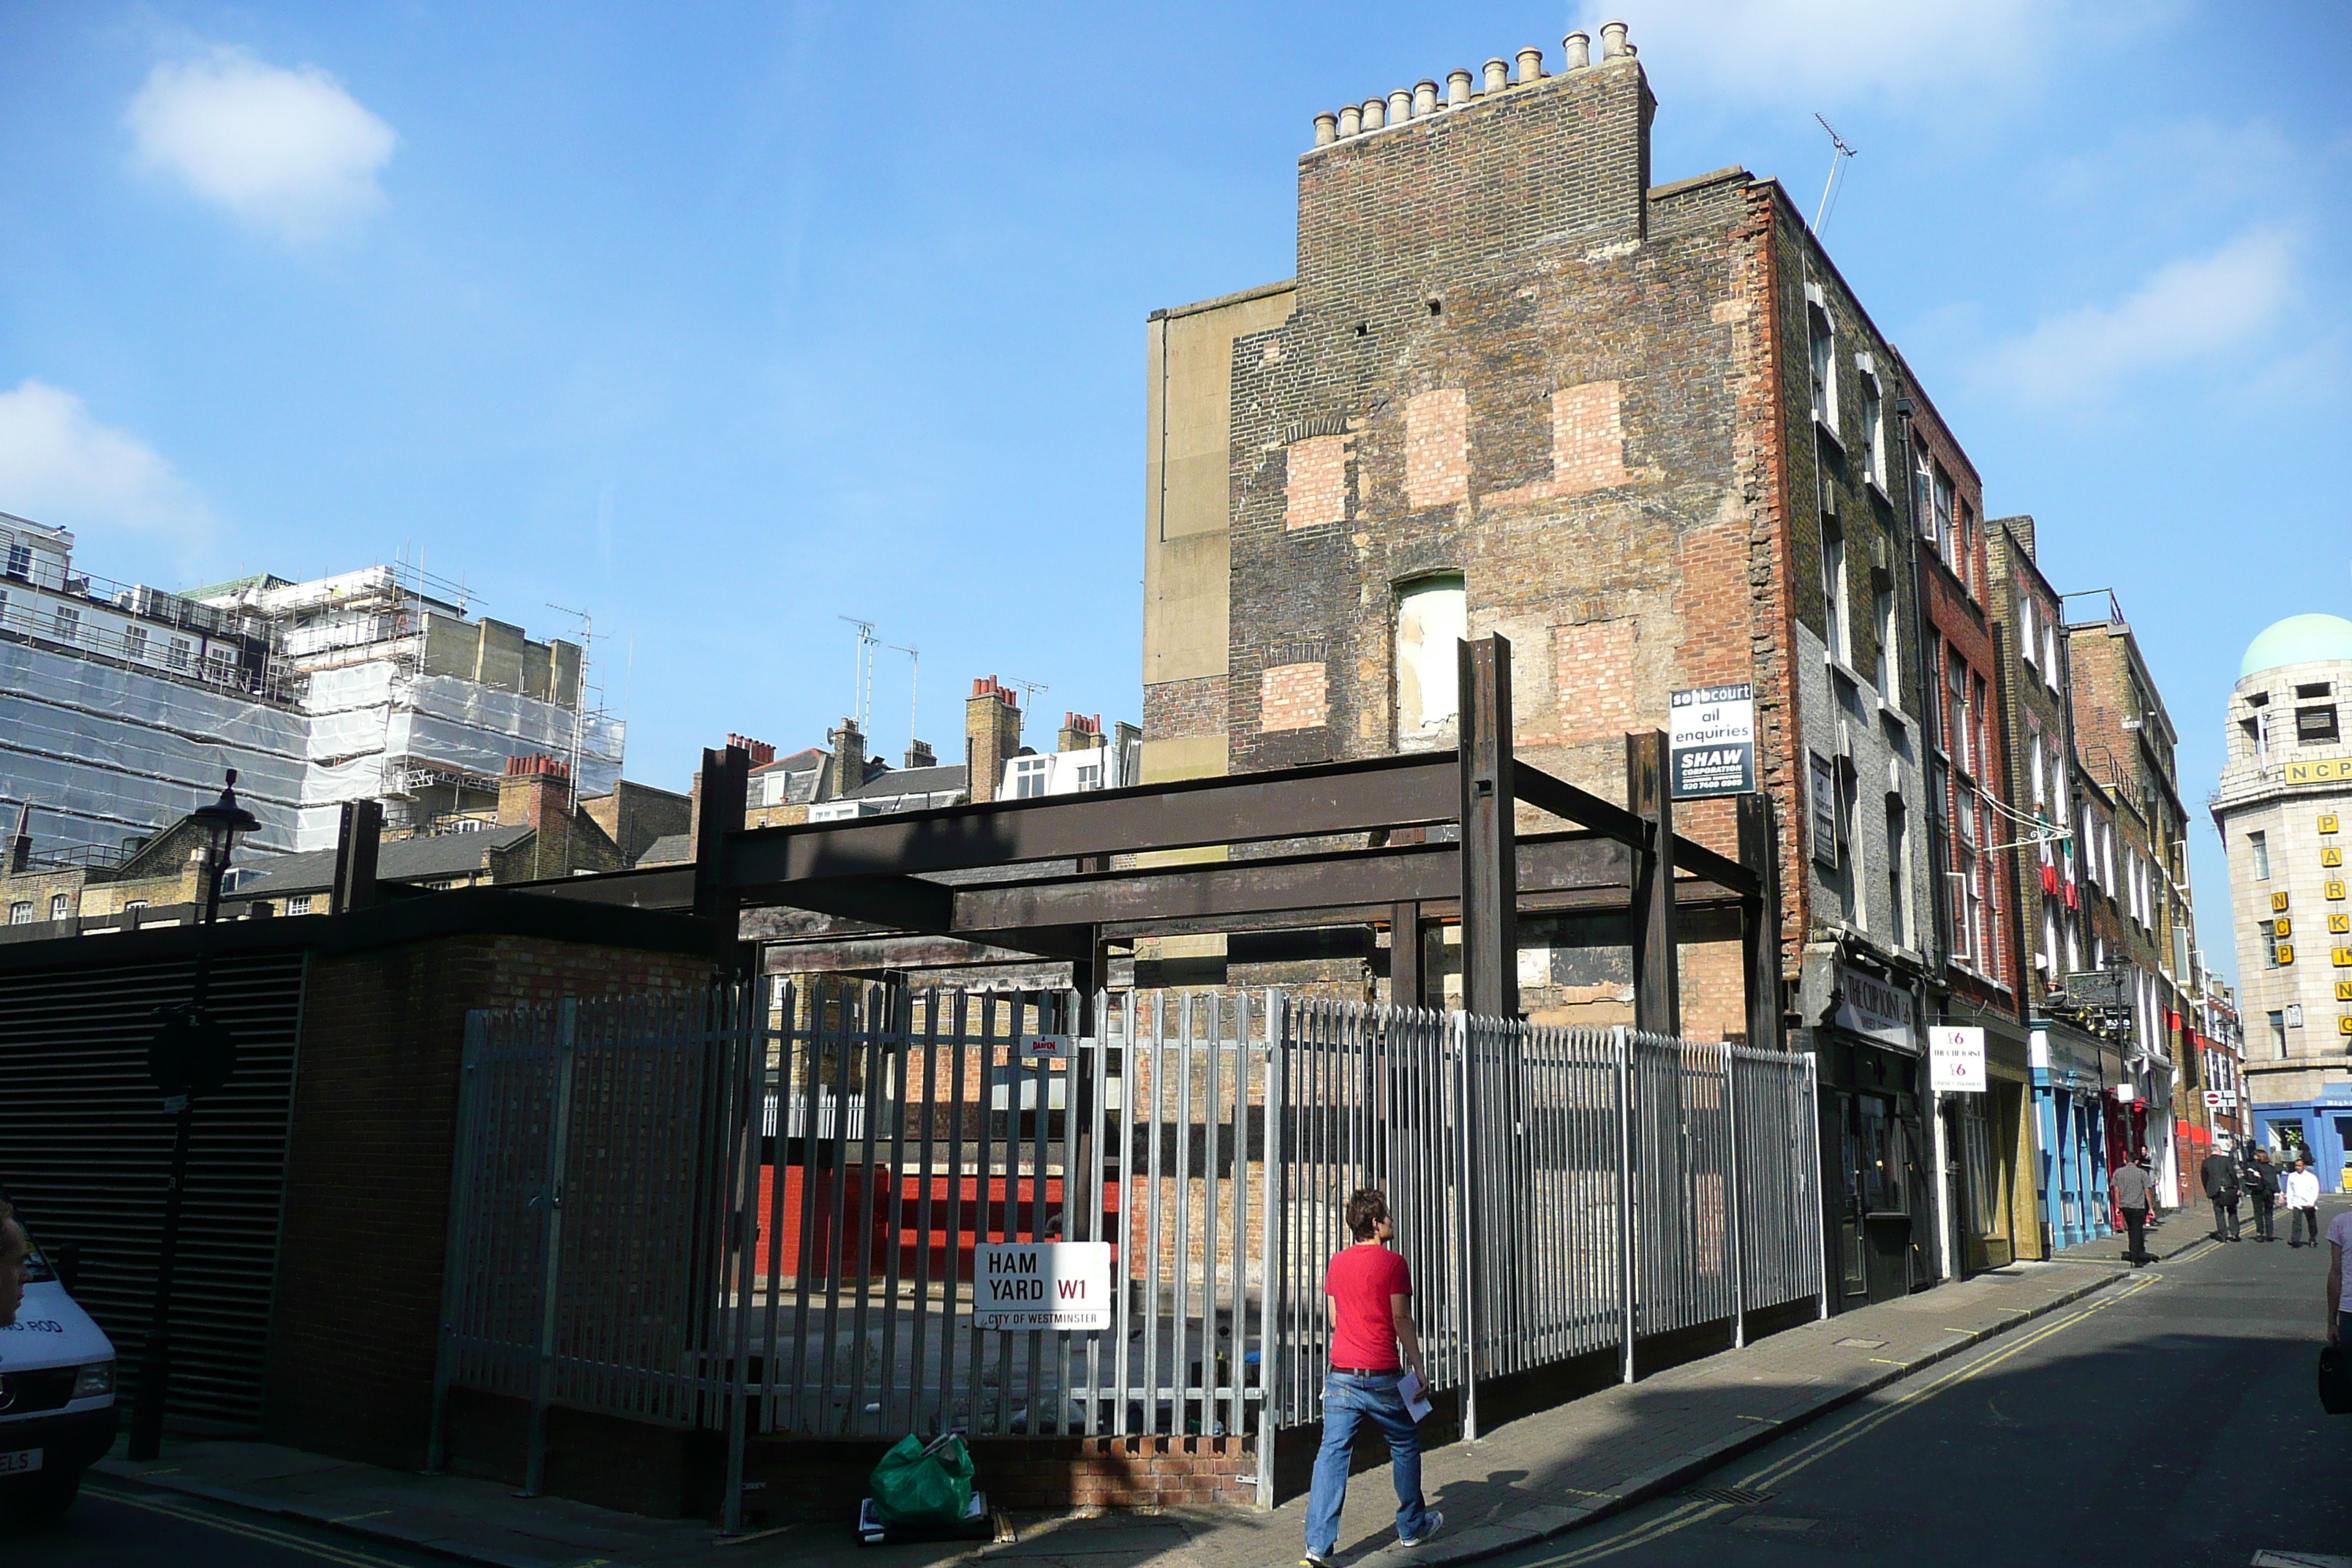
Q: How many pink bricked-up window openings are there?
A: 5